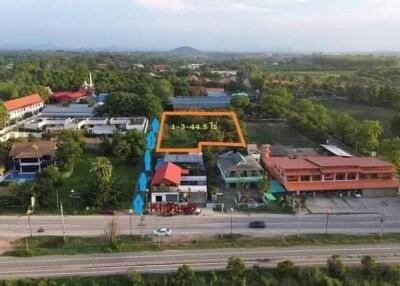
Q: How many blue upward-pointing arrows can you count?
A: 5